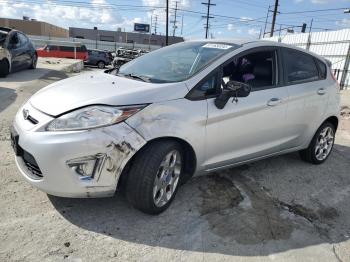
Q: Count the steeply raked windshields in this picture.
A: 1